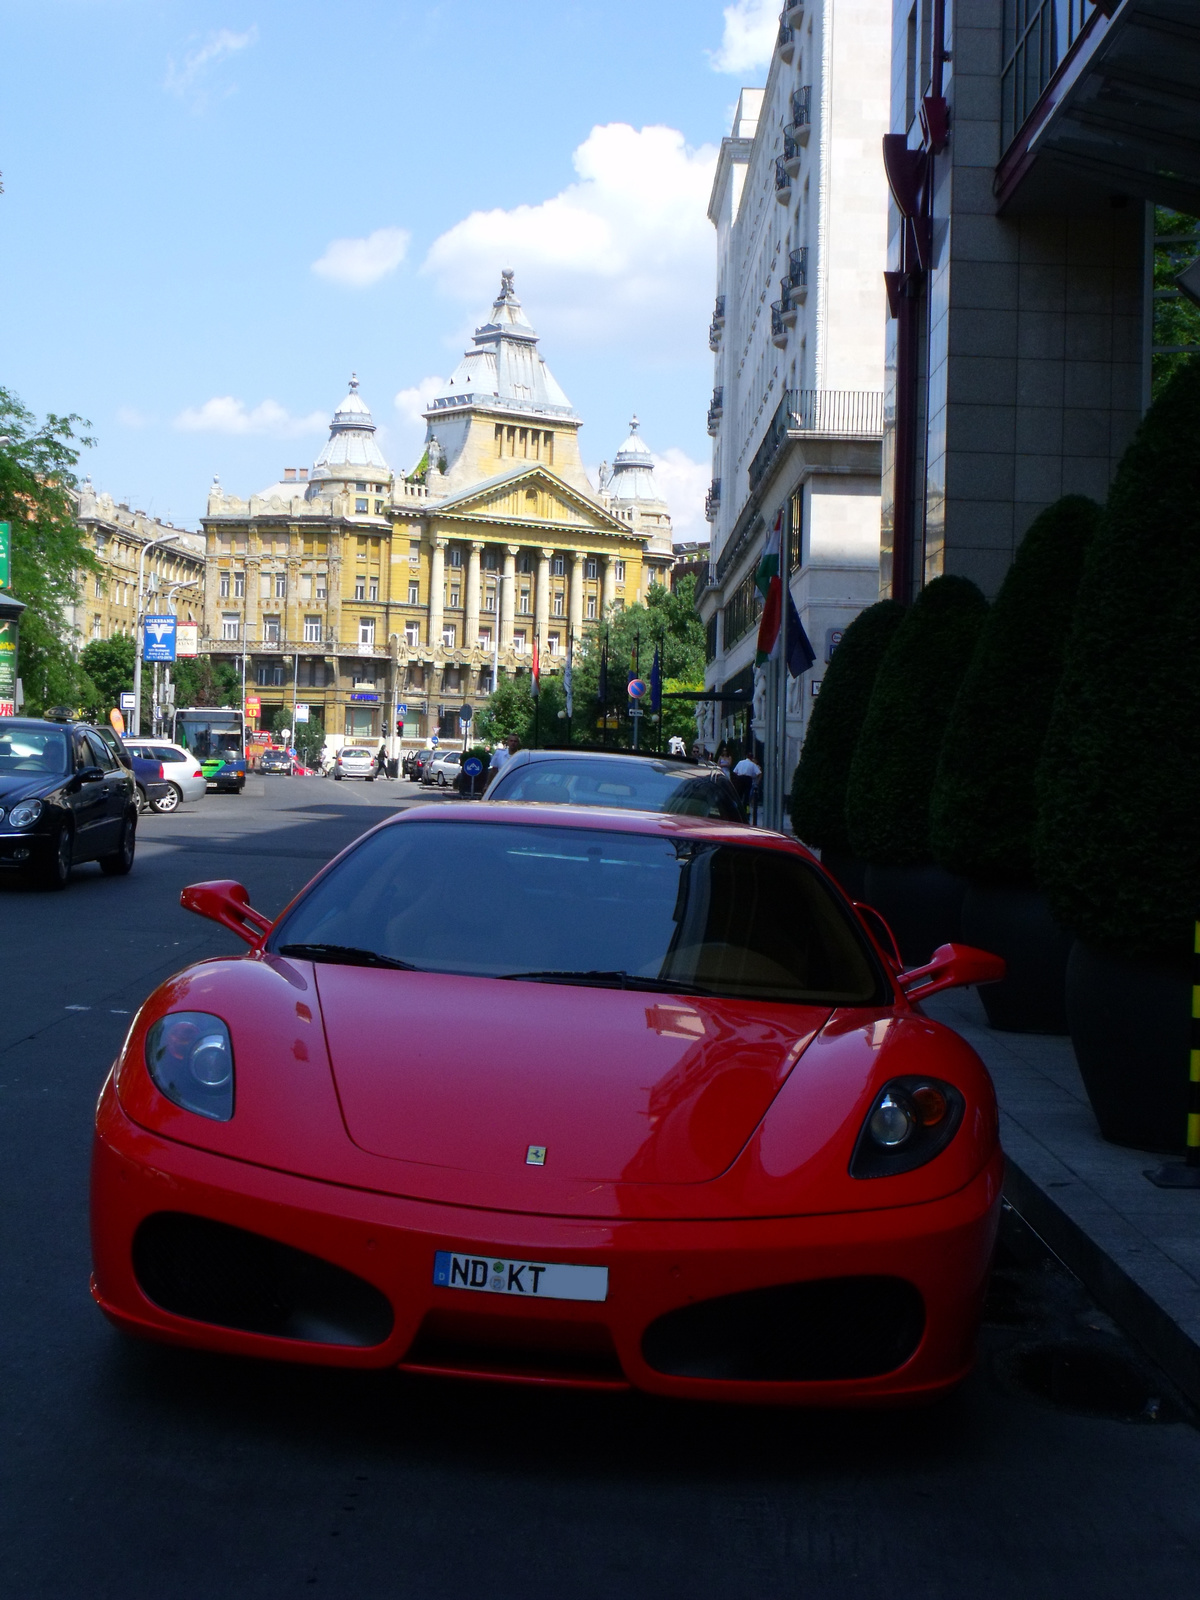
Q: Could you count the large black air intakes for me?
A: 2